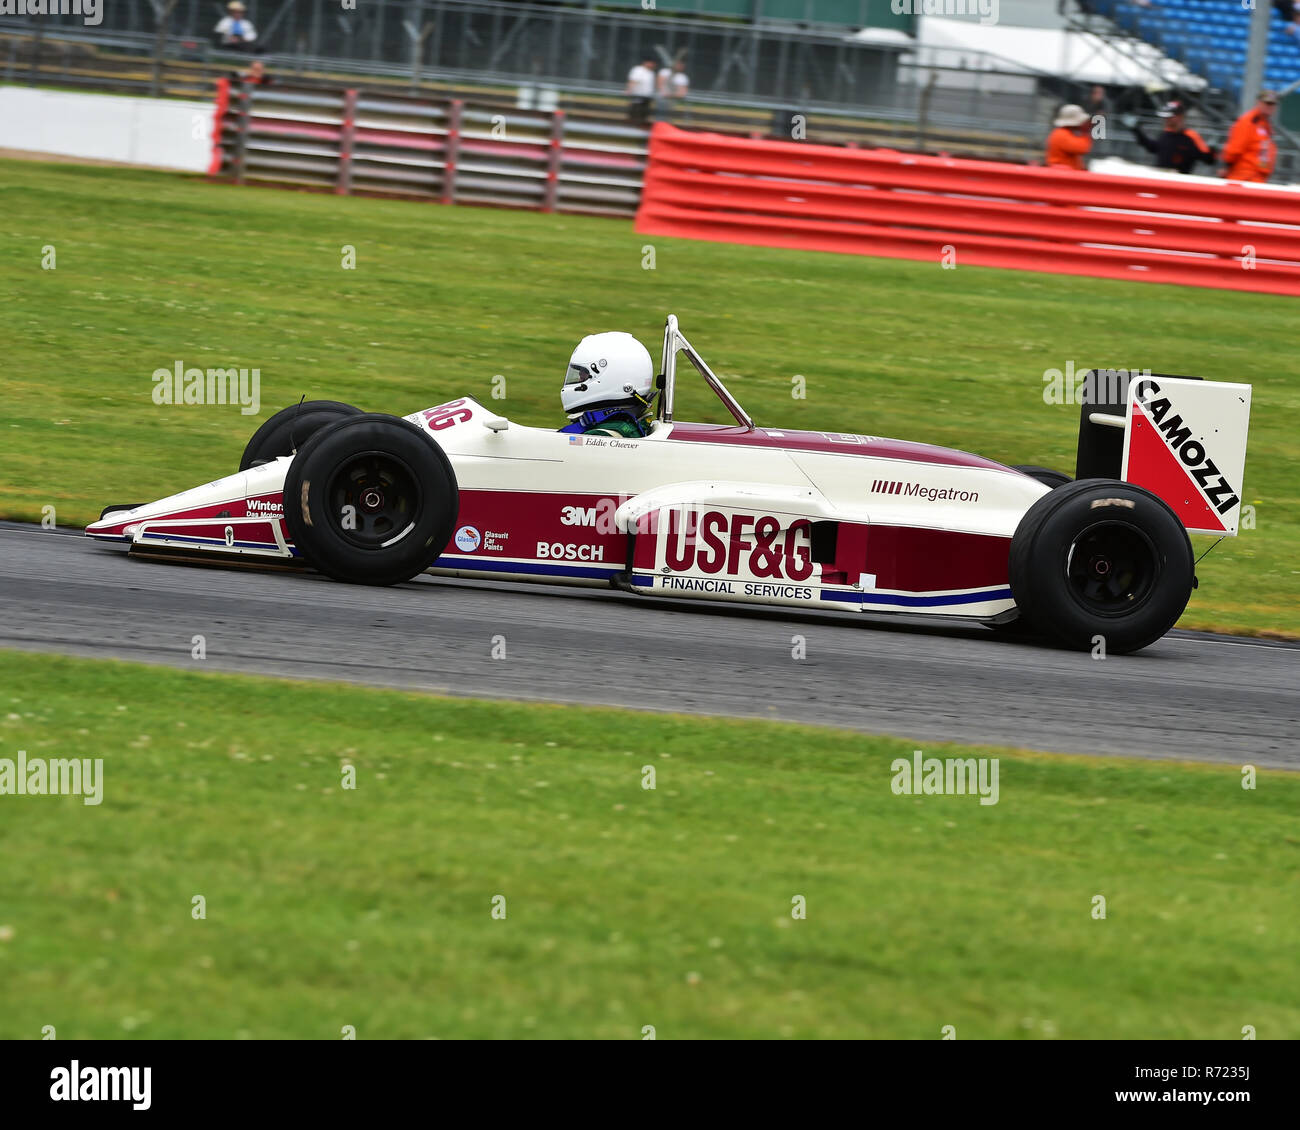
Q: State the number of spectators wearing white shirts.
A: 3